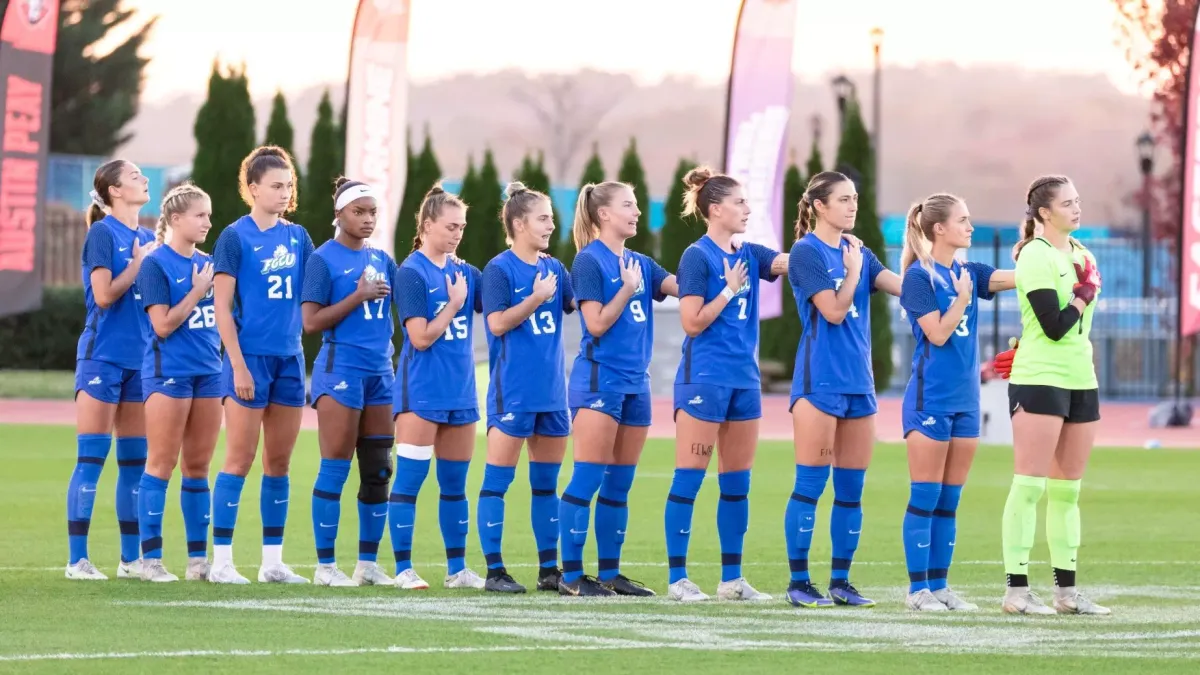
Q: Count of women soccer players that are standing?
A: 11